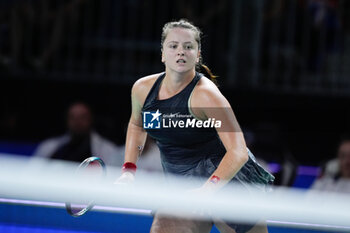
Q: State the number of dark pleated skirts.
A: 1